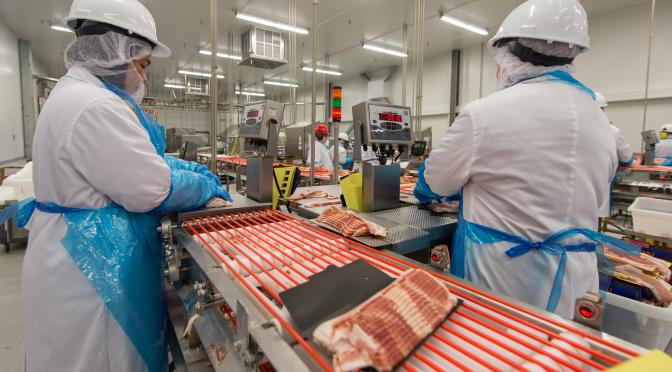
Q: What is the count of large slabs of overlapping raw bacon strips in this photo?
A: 2